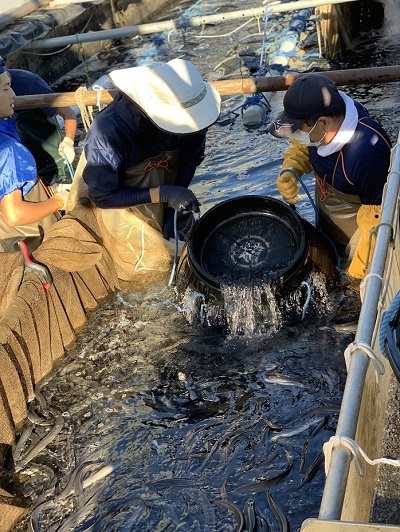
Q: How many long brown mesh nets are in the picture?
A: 1